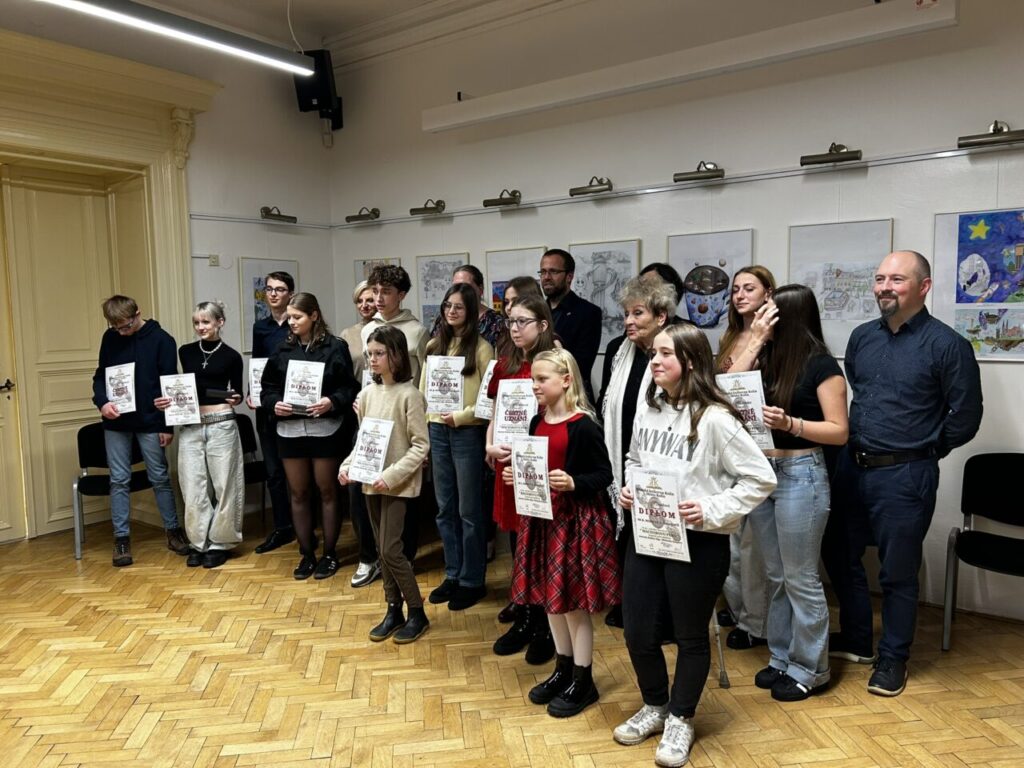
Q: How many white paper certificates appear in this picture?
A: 12